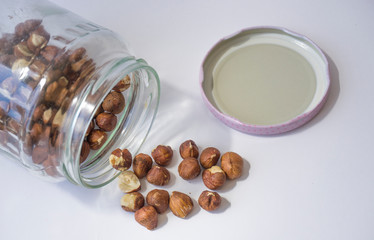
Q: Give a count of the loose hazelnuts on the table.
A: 15